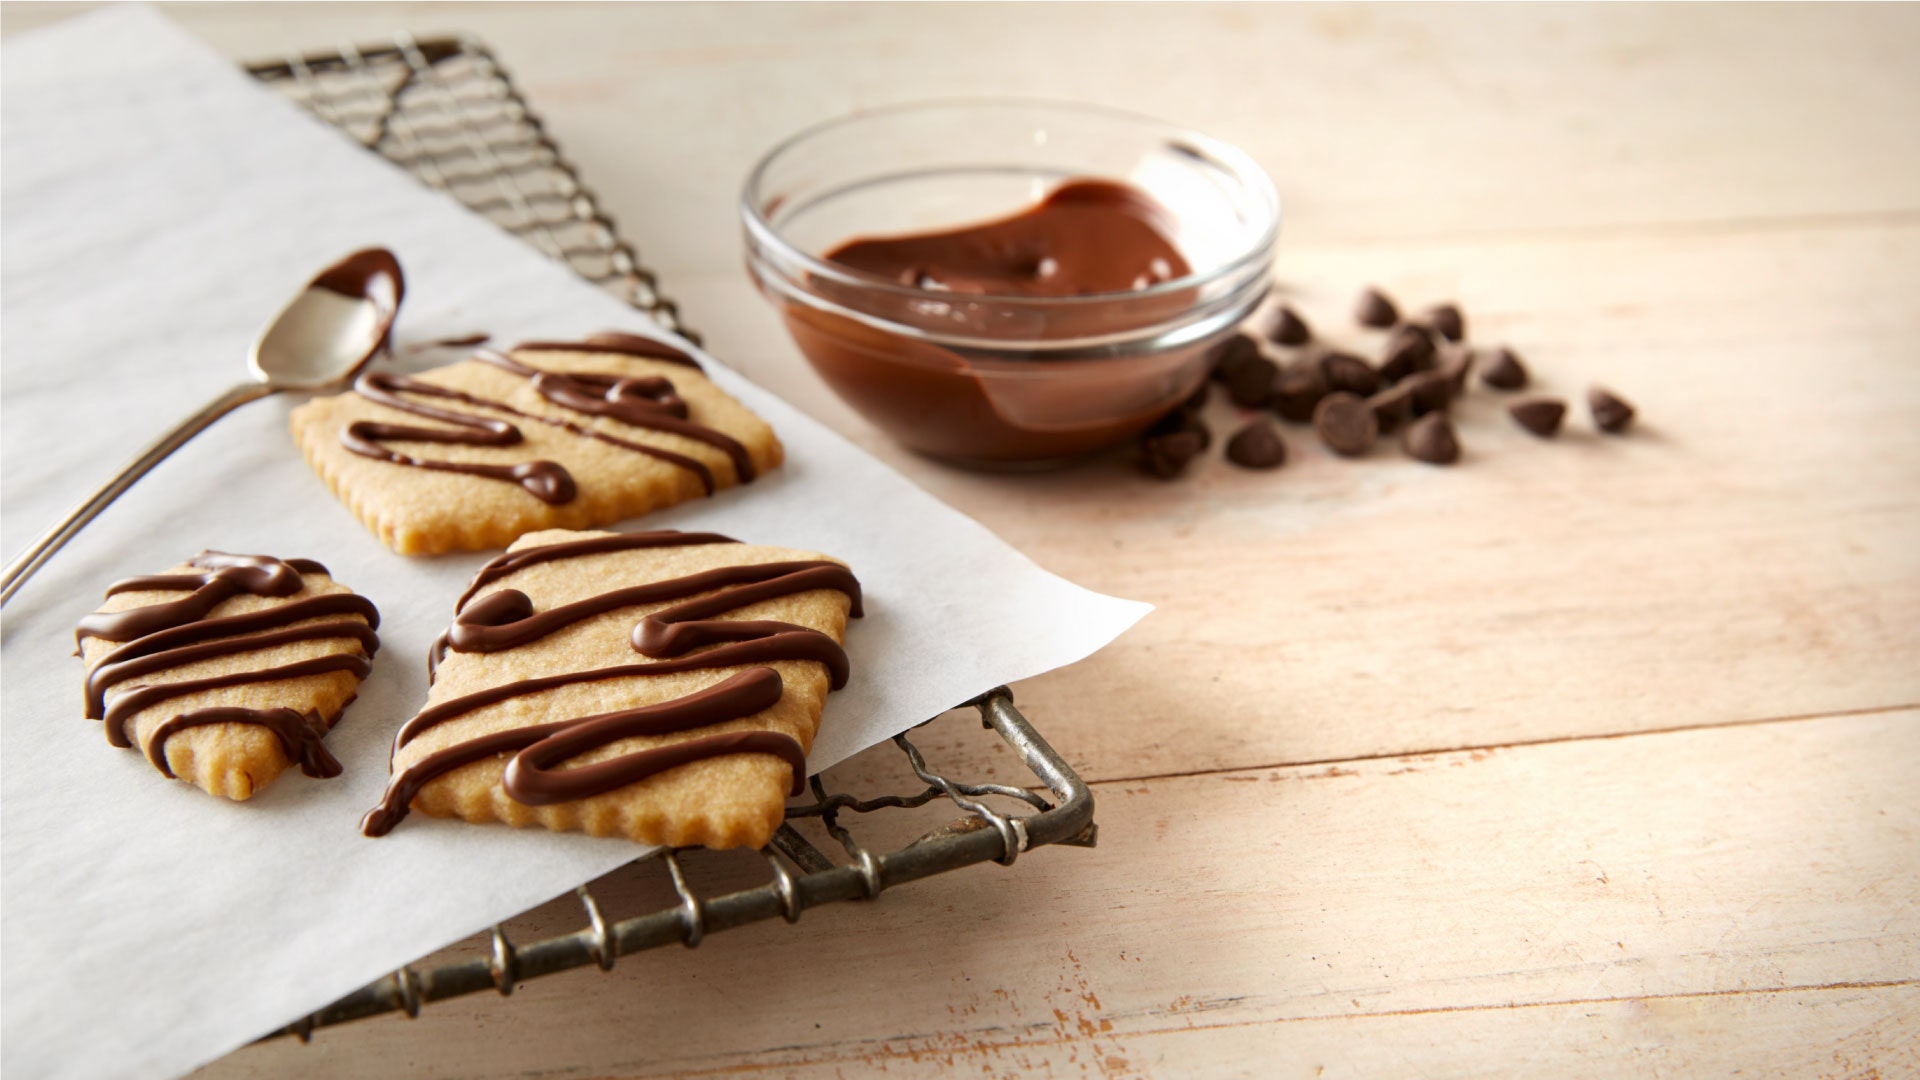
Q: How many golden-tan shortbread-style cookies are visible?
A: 3